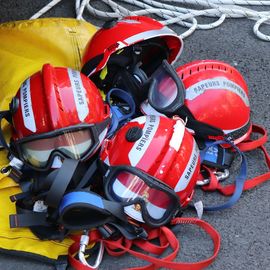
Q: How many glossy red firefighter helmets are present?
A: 4